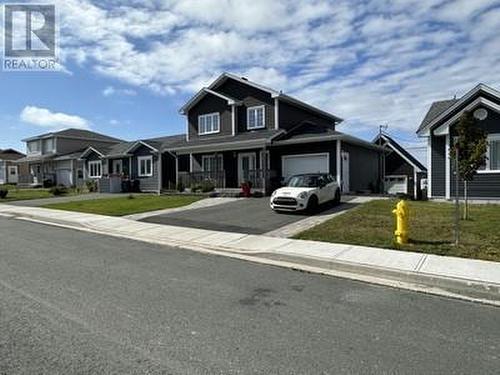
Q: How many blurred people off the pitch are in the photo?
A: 0